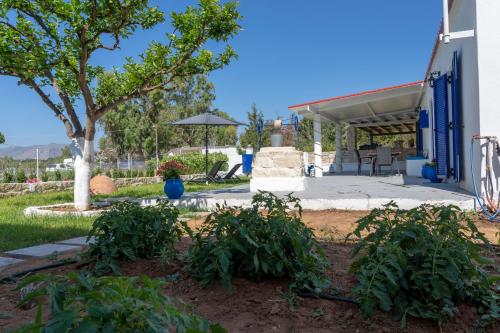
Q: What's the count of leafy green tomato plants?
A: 4